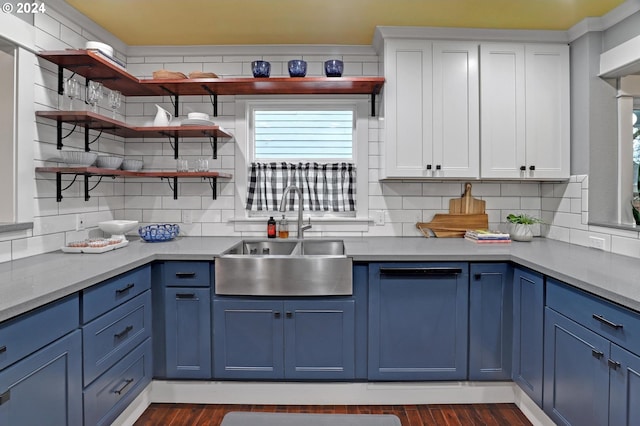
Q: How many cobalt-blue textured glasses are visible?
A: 3